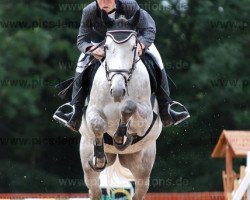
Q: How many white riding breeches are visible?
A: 1